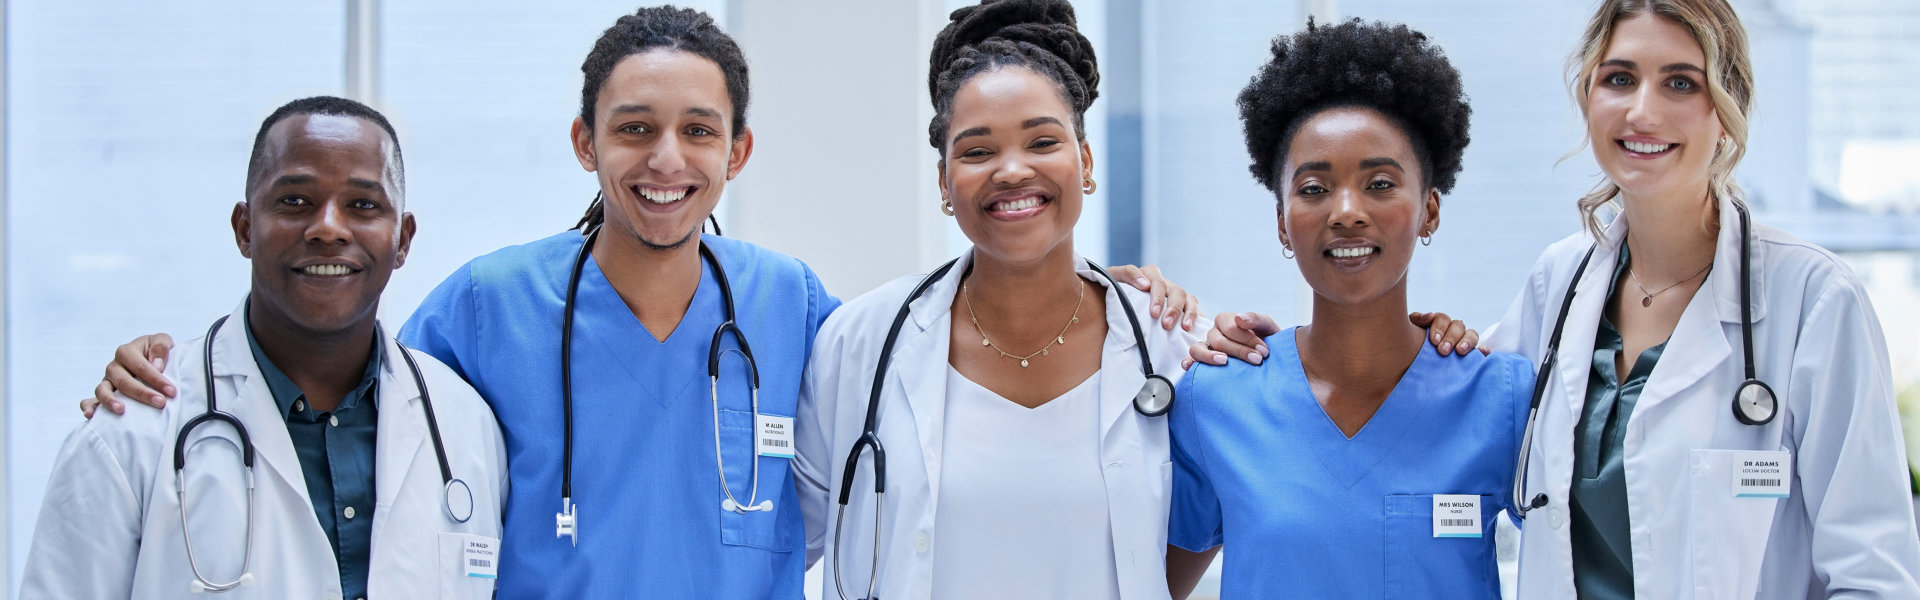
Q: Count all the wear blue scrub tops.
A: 2